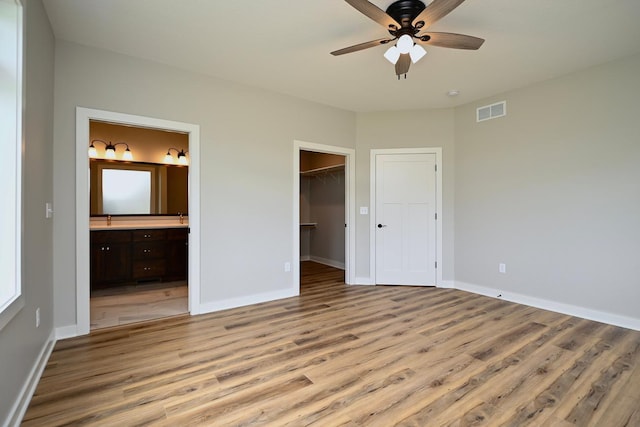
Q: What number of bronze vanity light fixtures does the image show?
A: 2